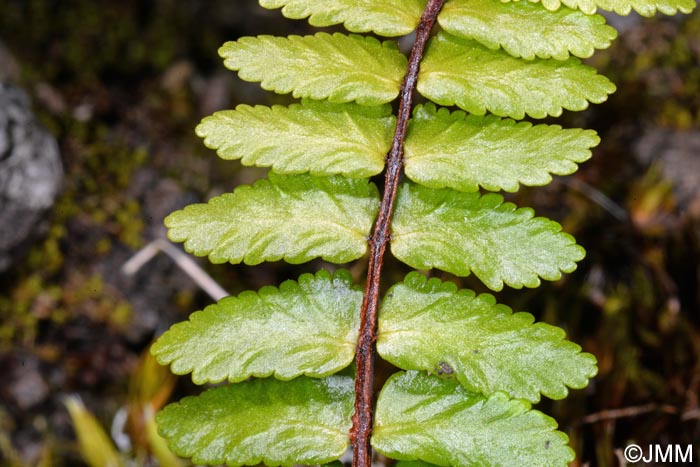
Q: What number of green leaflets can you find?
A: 13